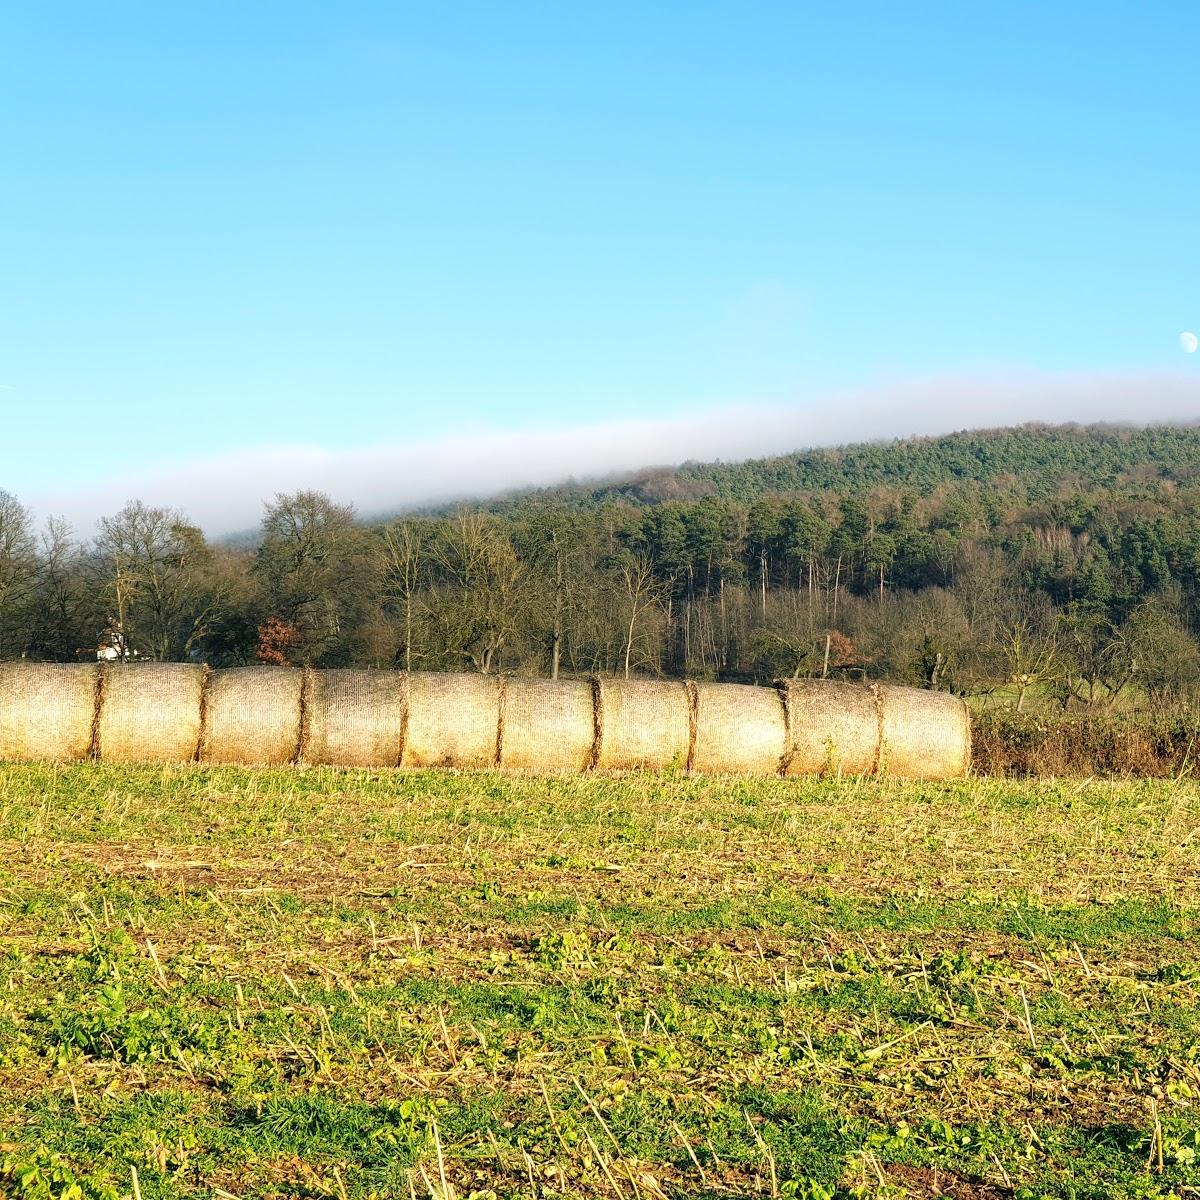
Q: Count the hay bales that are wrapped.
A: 10